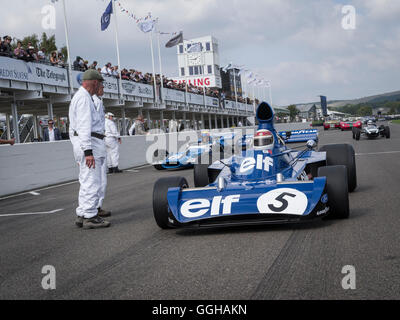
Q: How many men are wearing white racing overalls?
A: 3